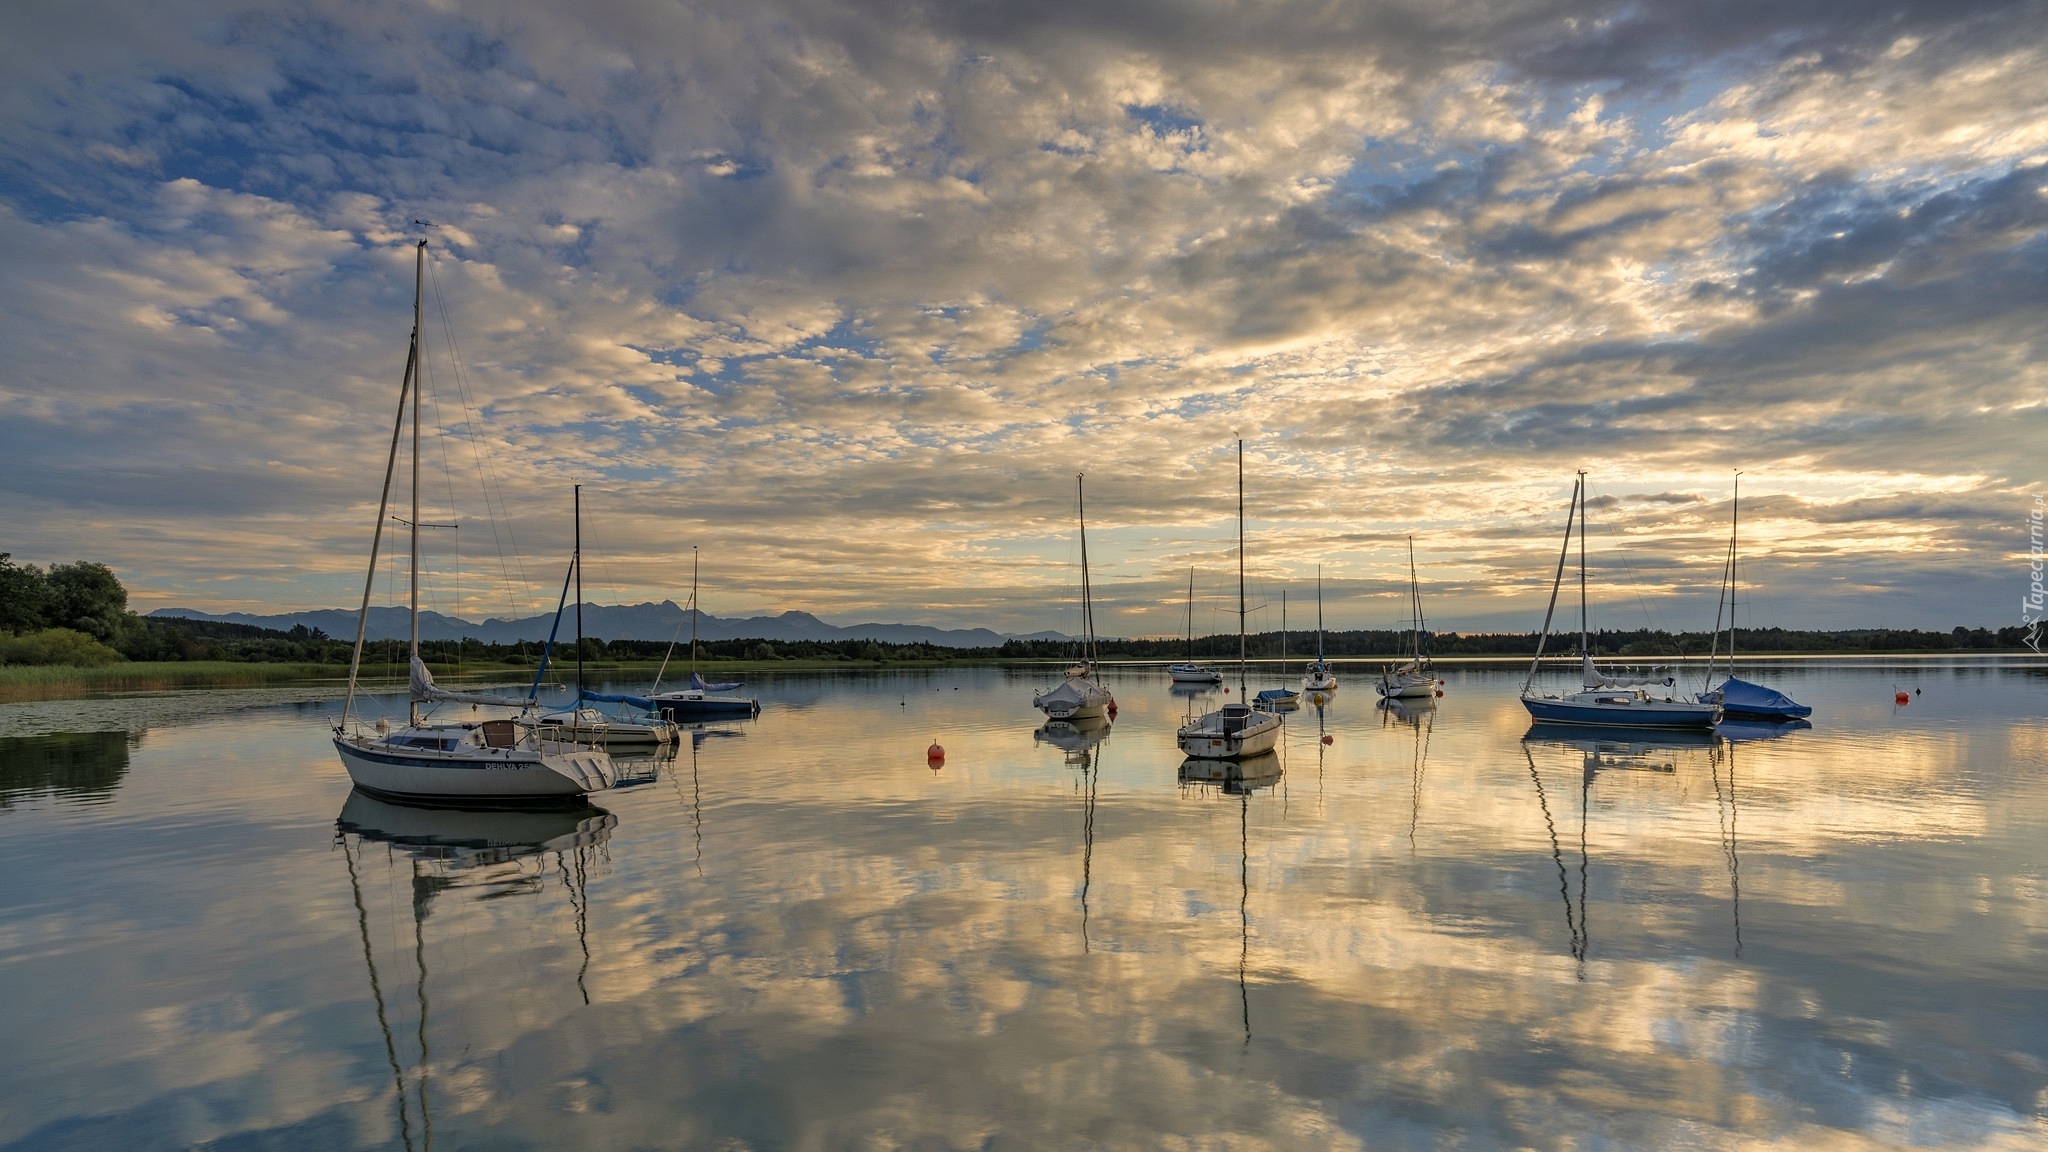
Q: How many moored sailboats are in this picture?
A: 11